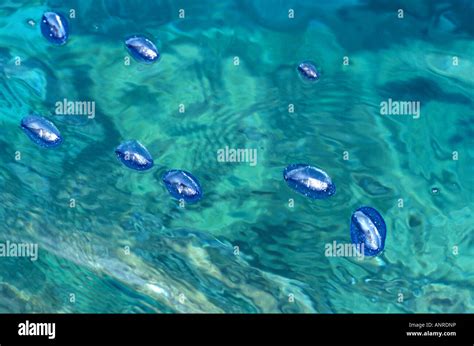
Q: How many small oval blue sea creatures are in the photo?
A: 8